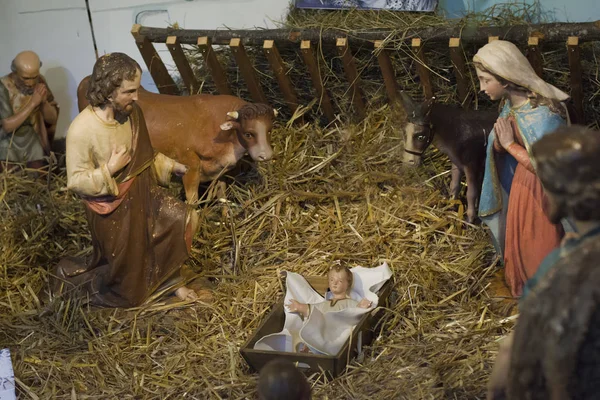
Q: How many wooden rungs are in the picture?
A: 13